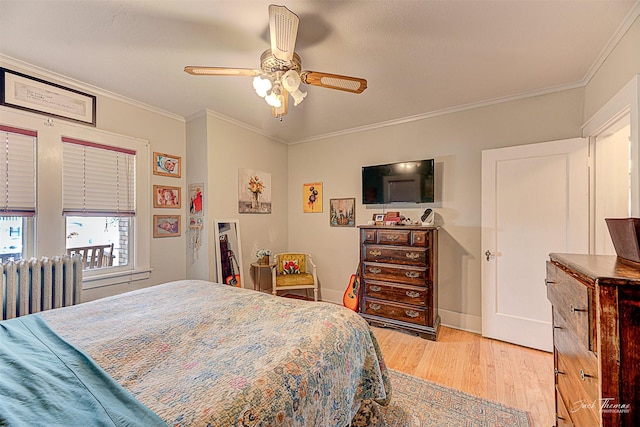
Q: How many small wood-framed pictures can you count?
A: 3